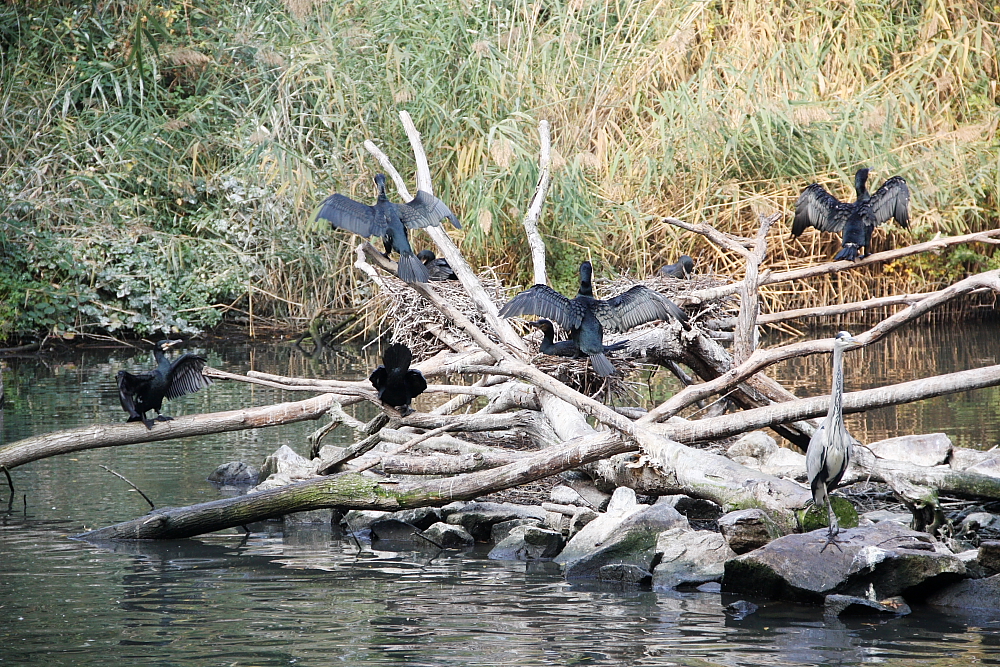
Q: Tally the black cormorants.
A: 8